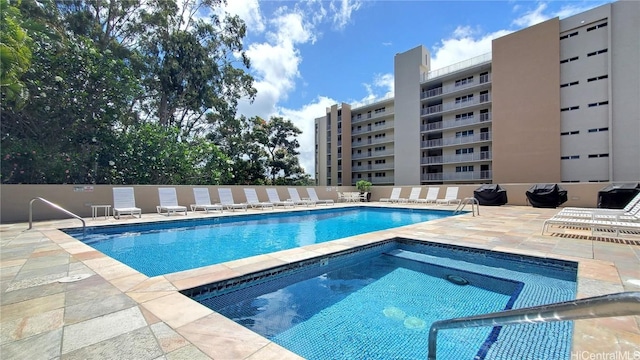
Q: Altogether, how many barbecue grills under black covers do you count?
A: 3